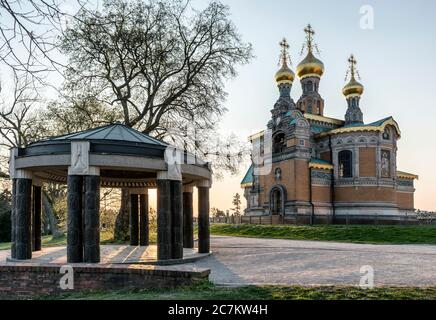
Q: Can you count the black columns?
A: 11